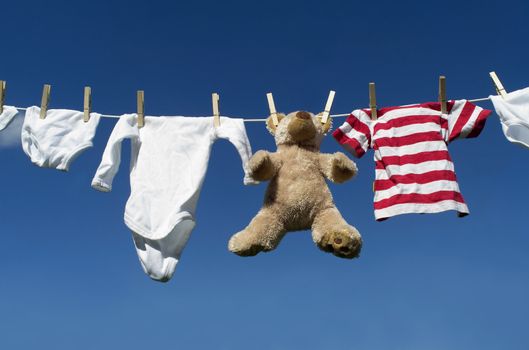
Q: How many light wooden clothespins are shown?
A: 10